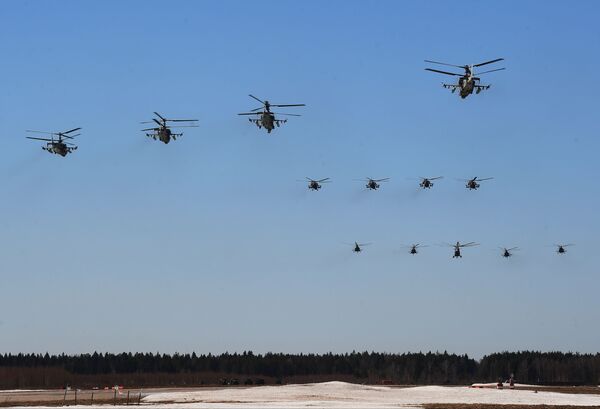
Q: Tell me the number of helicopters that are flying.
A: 13